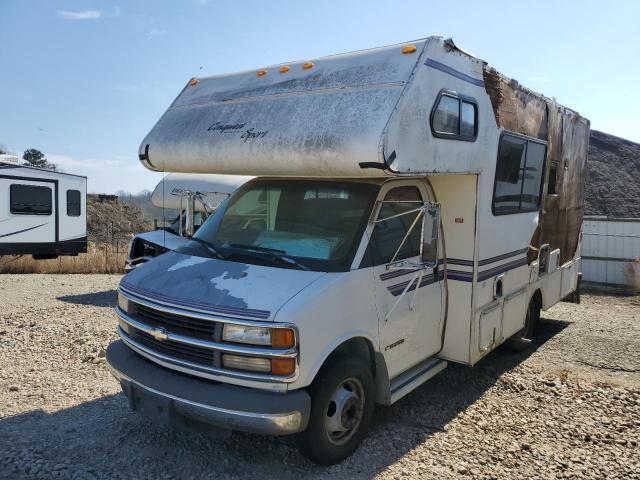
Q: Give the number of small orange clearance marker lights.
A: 5